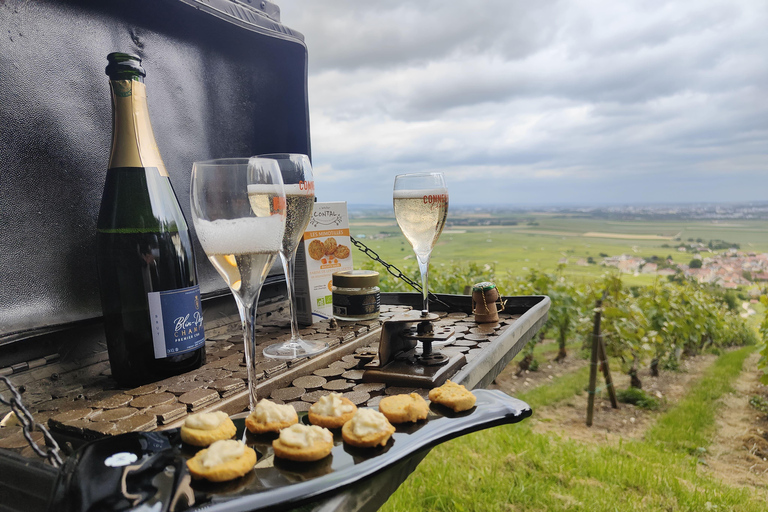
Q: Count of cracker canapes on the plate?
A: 8